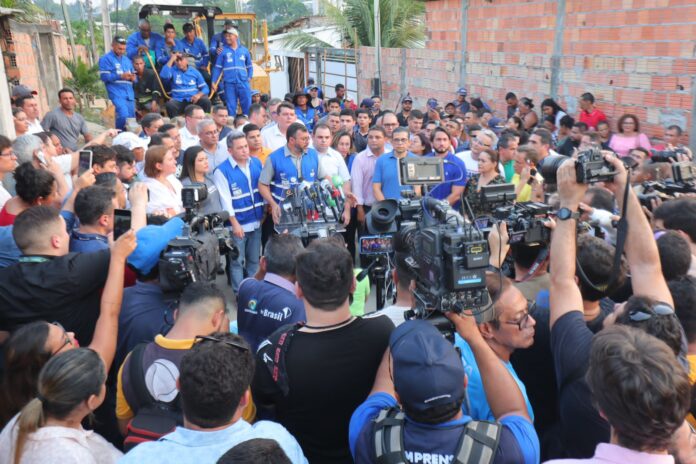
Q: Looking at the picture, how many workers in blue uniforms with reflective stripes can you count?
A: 7